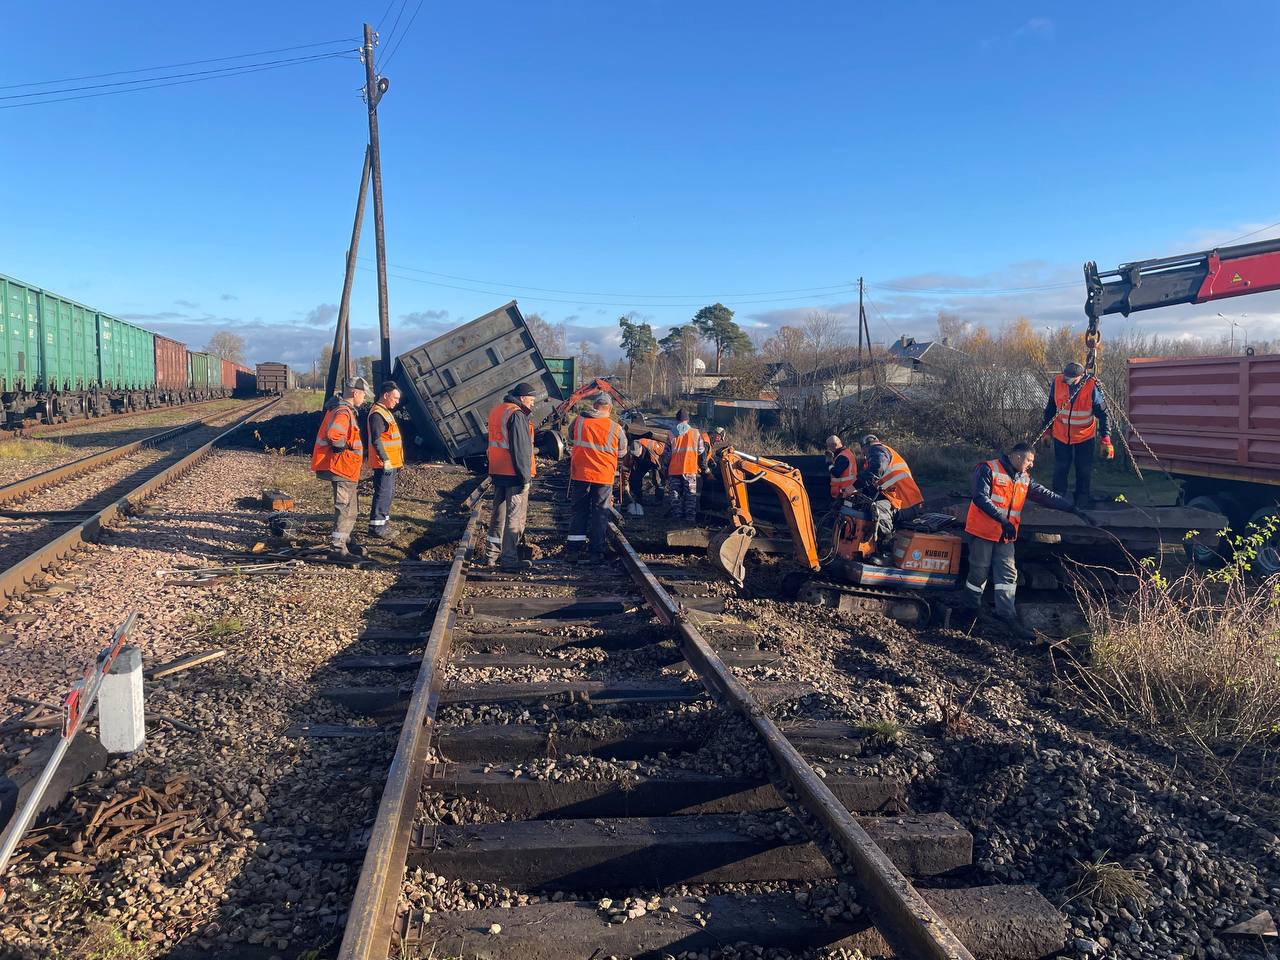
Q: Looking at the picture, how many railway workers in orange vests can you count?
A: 11